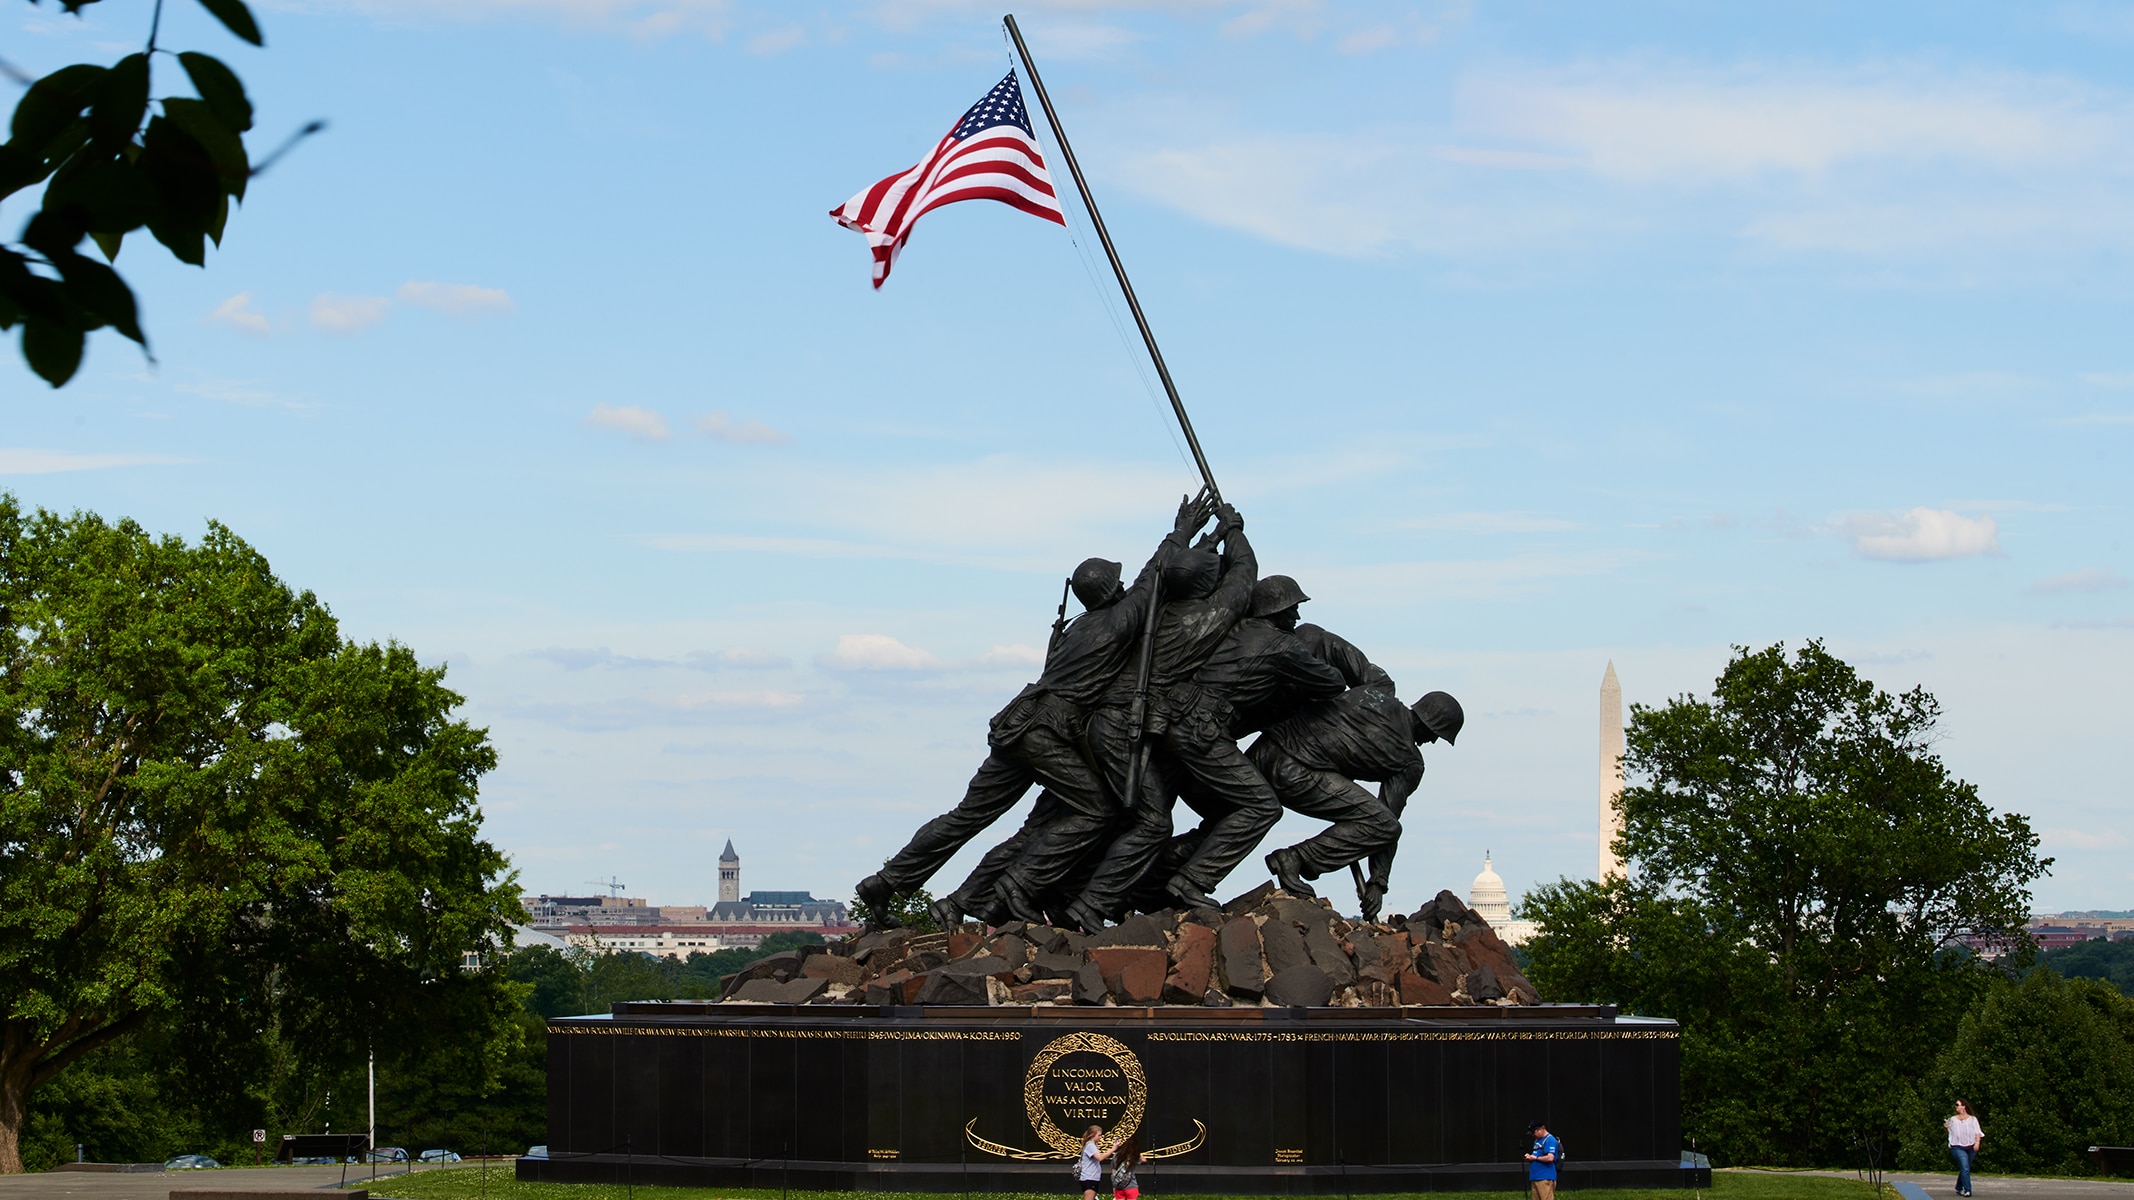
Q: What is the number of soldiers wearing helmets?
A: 4